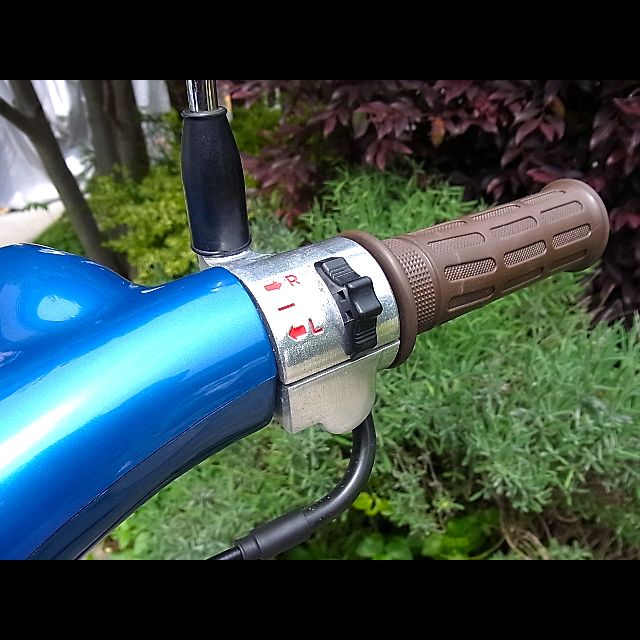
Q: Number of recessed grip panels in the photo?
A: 12